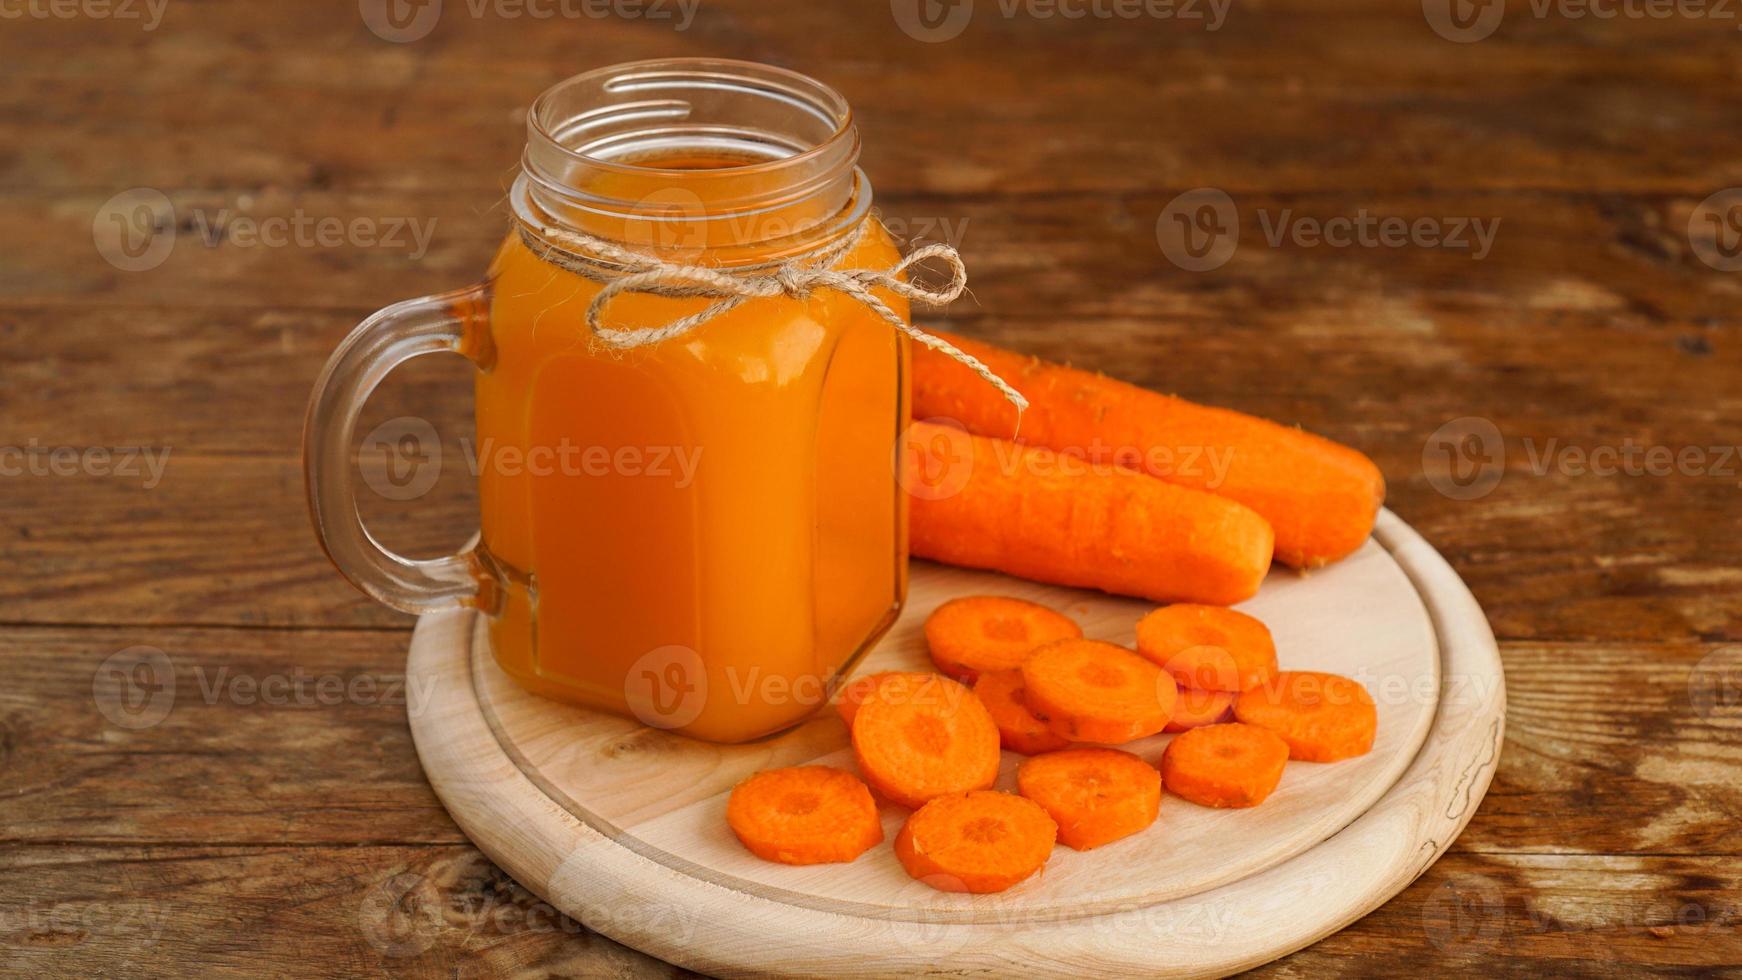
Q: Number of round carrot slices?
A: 12